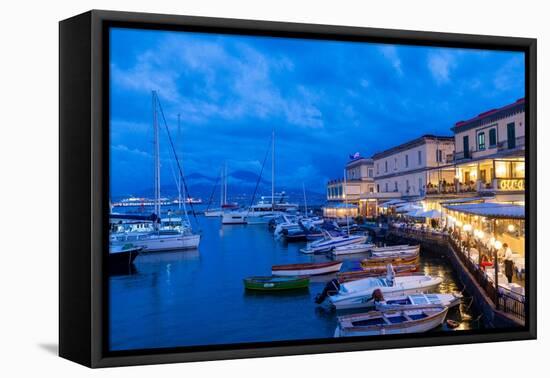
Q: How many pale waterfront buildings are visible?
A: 3